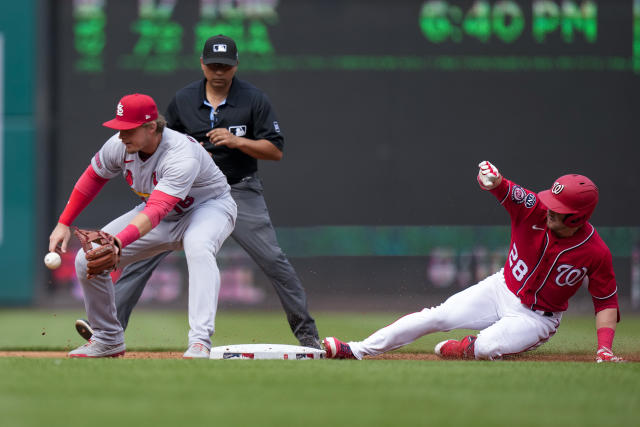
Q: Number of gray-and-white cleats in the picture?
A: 2